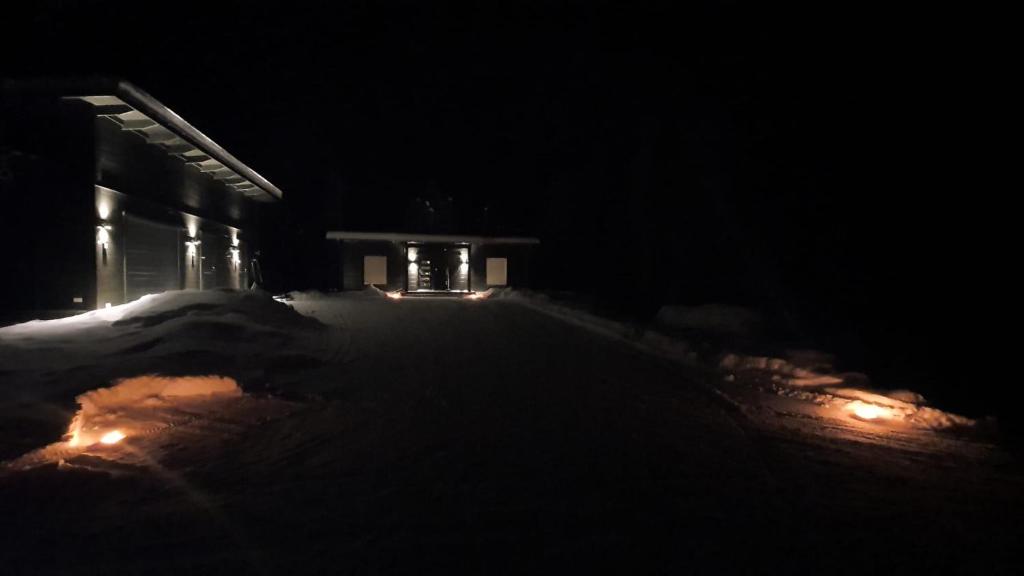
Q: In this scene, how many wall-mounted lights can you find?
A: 5